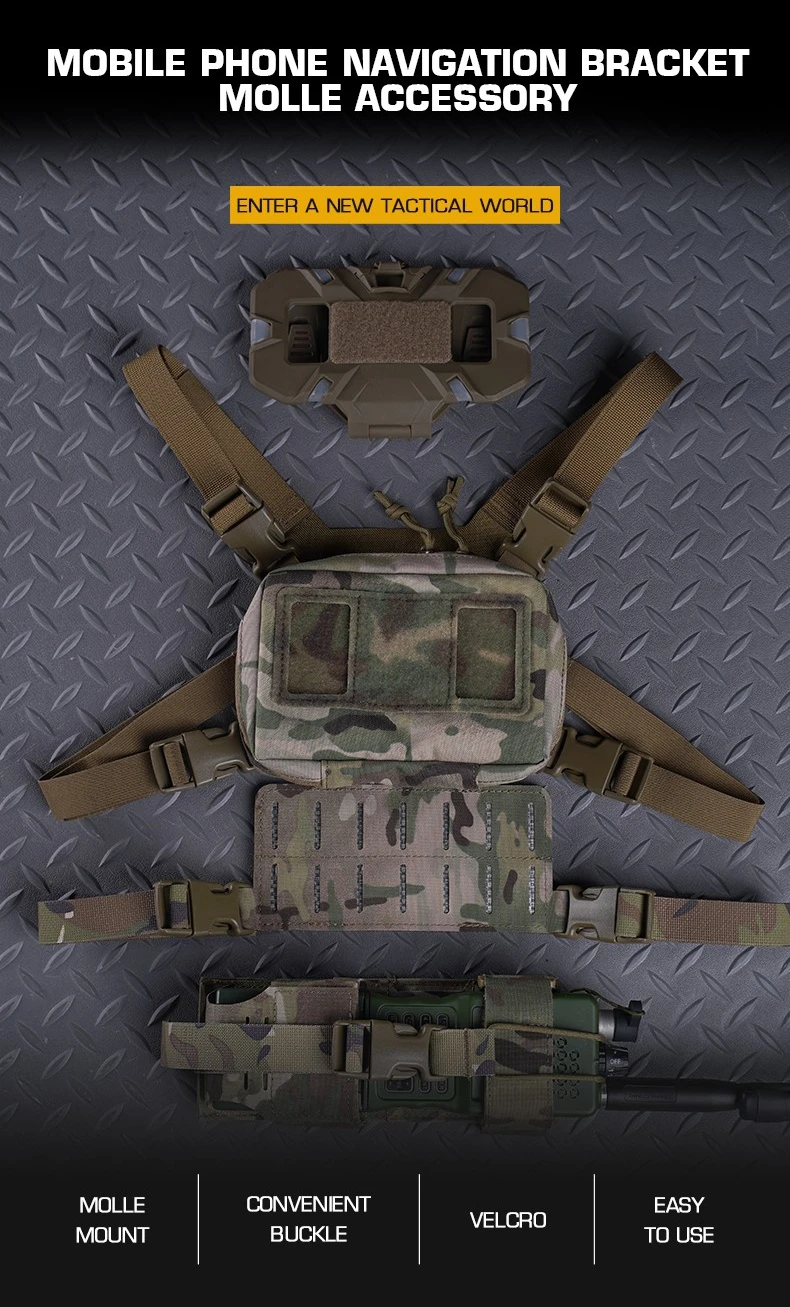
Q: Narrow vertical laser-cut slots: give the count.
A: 14